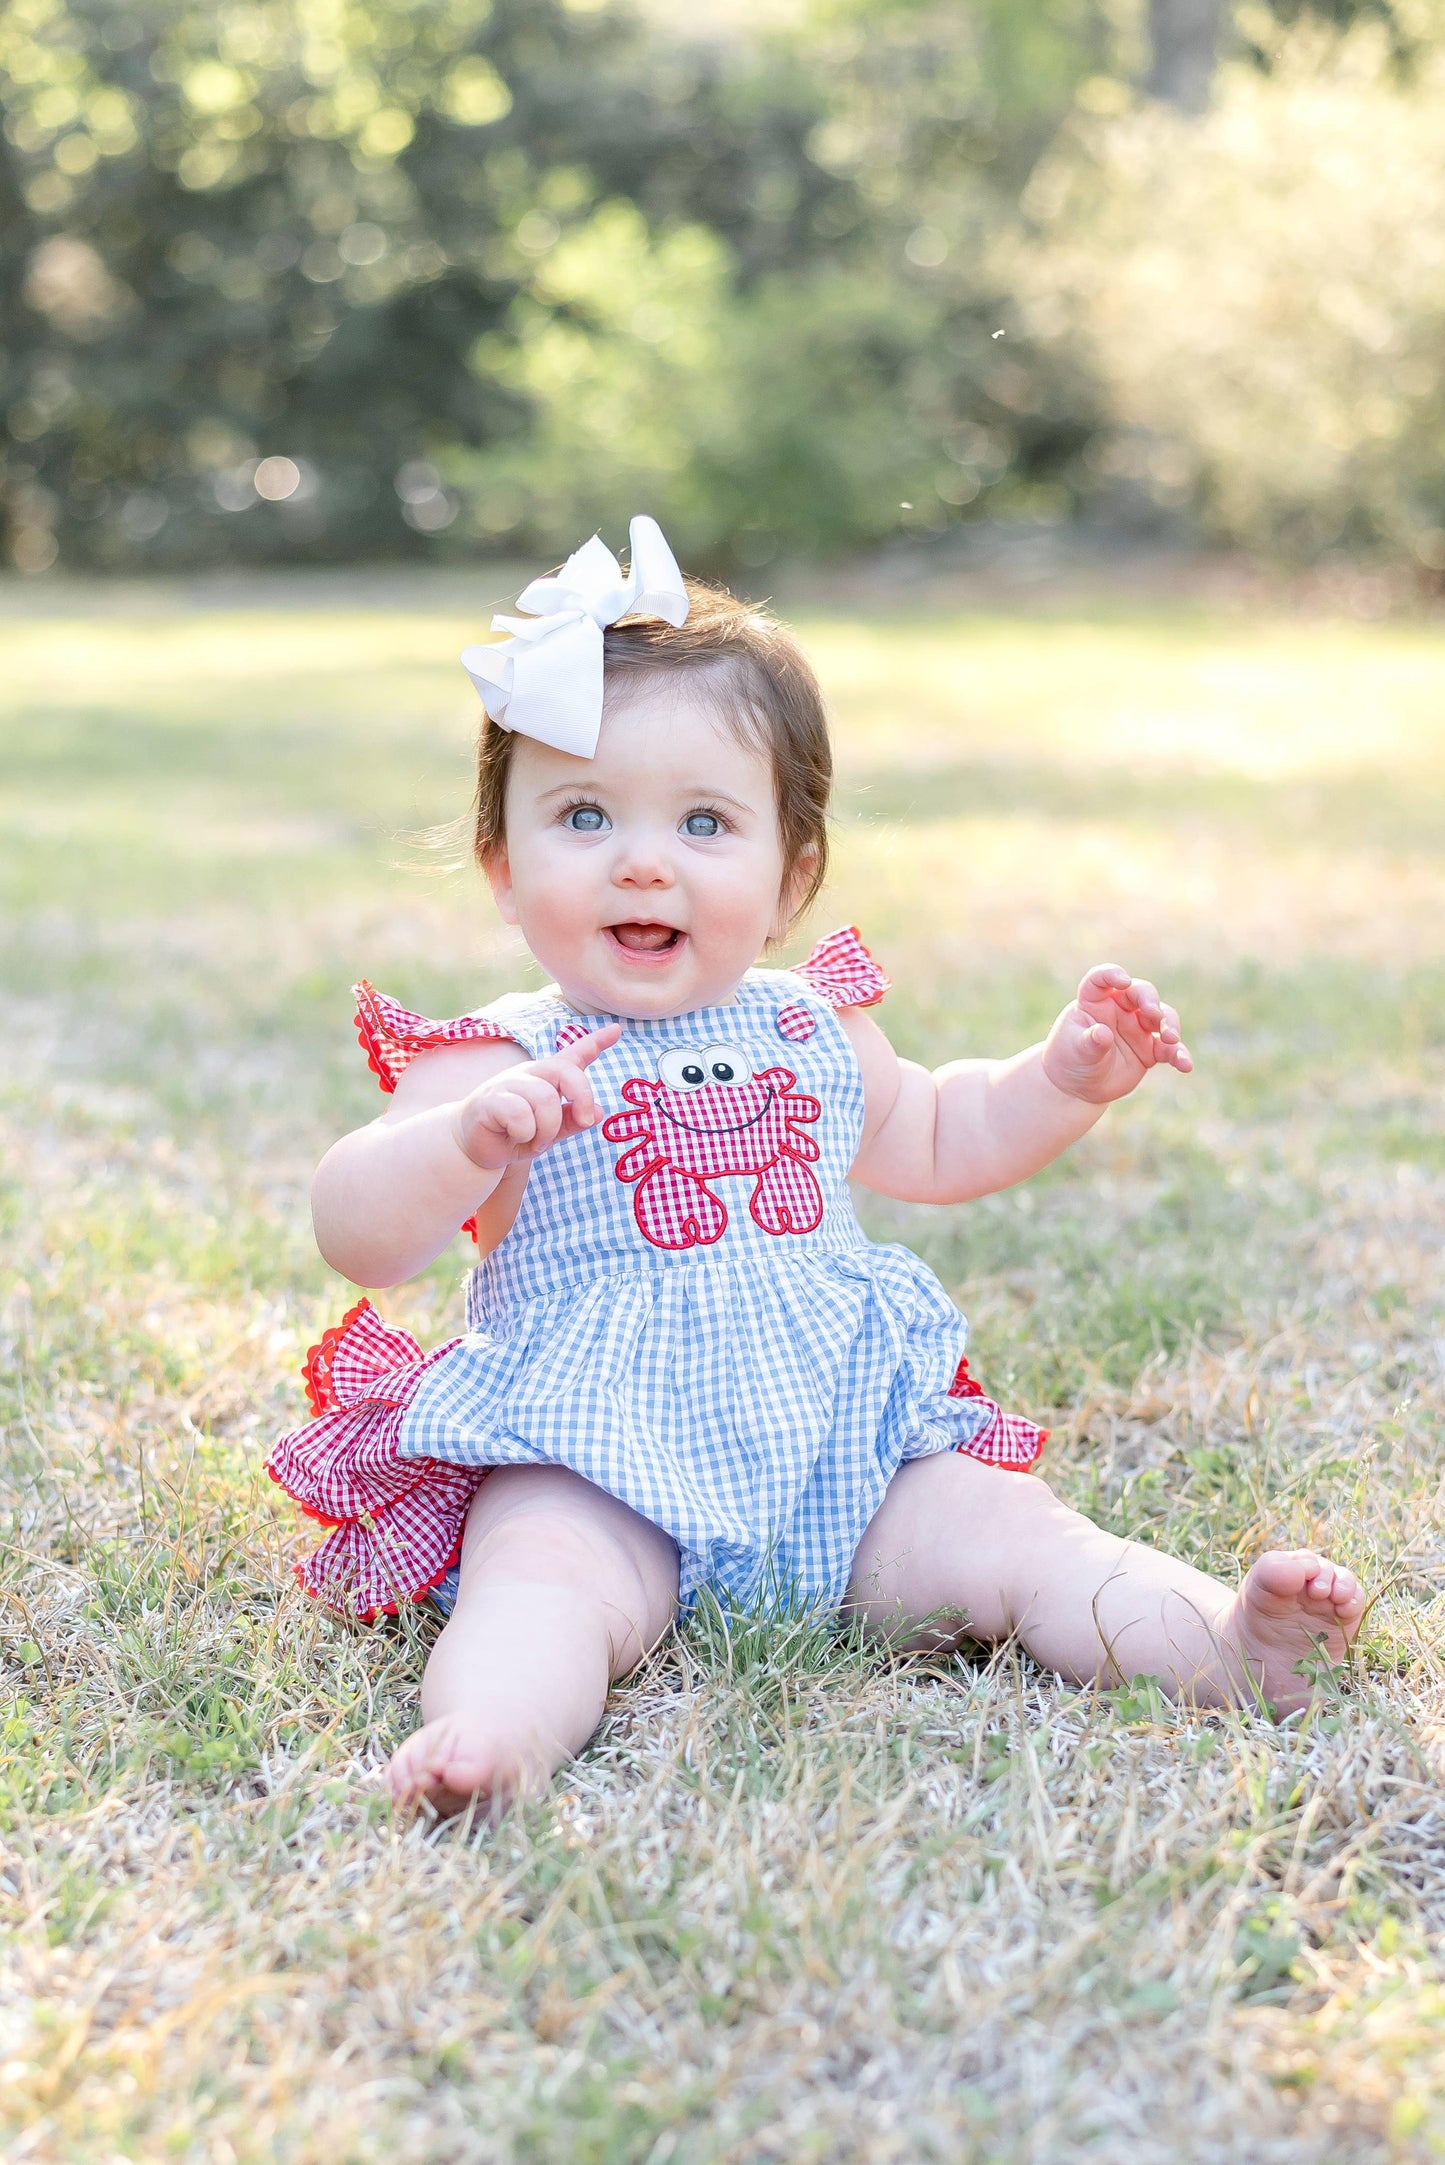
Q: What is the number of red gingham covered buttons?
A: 2